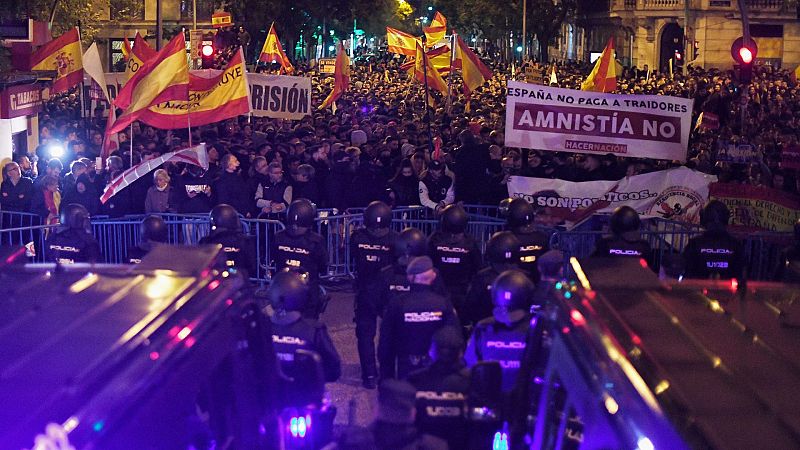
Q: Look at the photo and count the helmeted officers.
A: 13